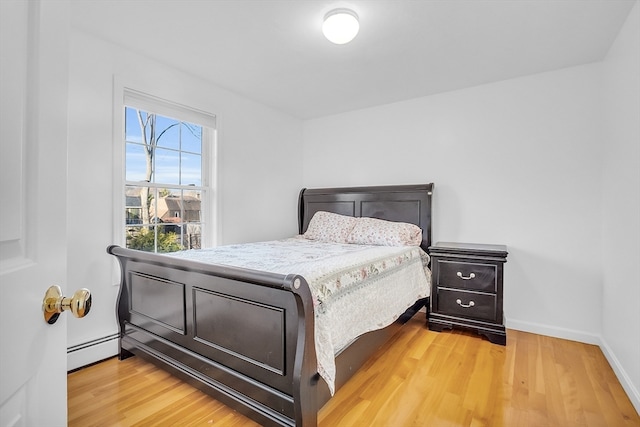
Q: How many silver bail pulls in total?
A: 2